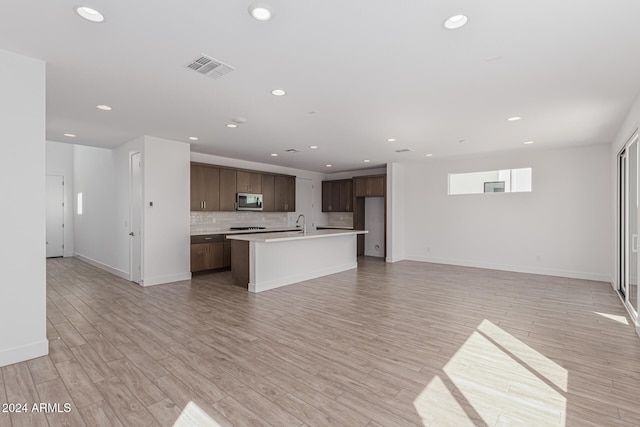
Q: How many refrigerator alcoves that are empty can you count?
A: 1